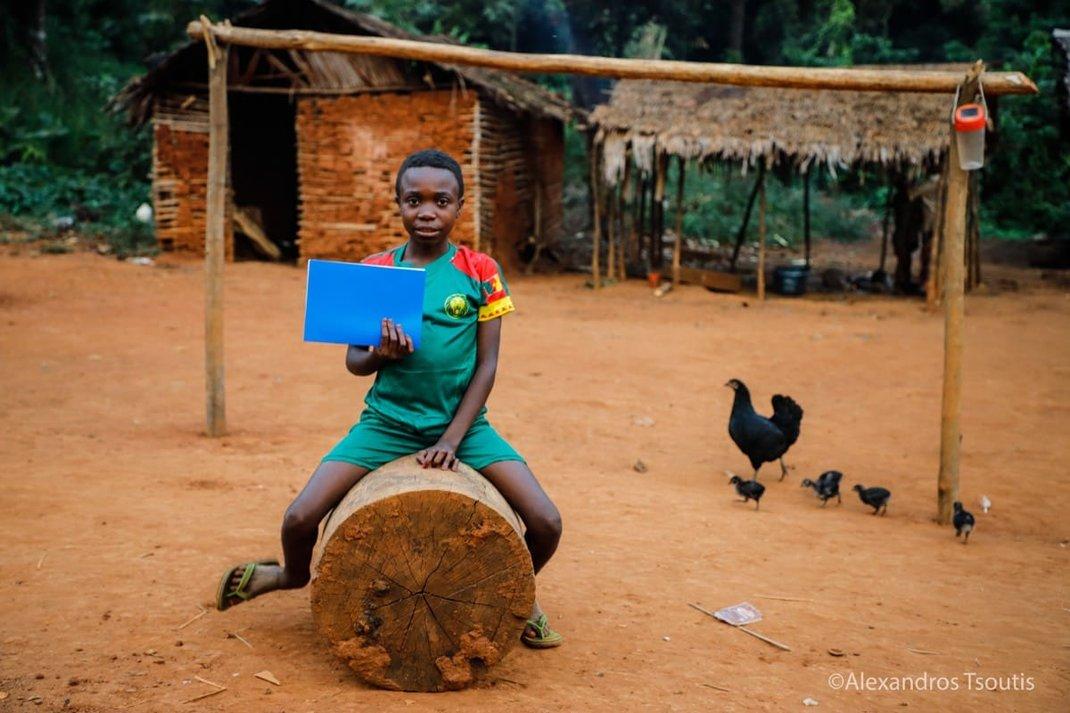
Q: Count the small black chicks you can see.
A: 4